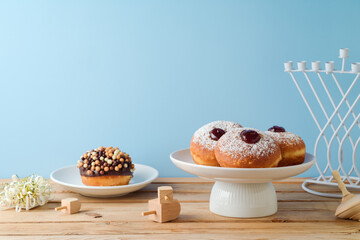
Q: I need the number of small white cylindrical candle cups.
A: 6